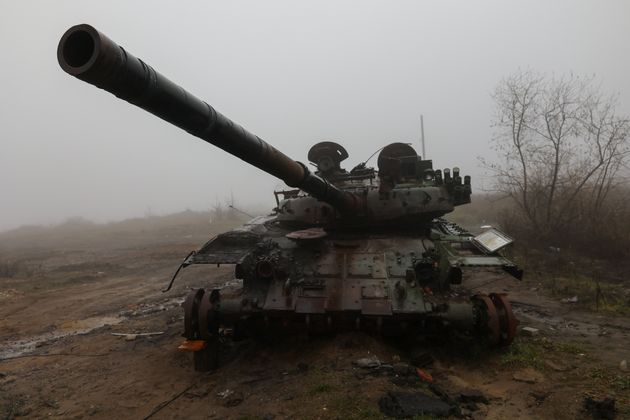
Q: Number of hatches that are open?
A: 2